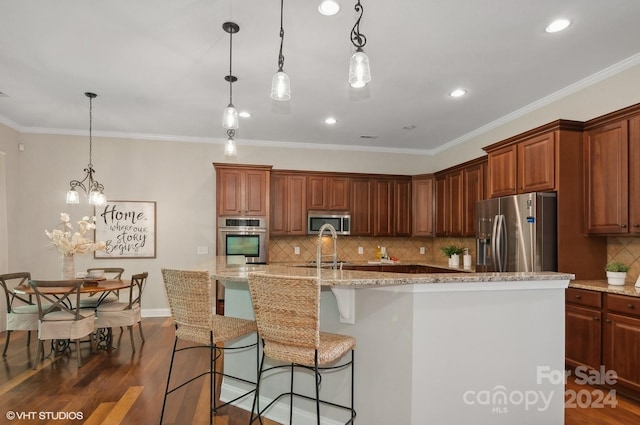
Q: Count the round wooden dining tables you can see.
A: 1